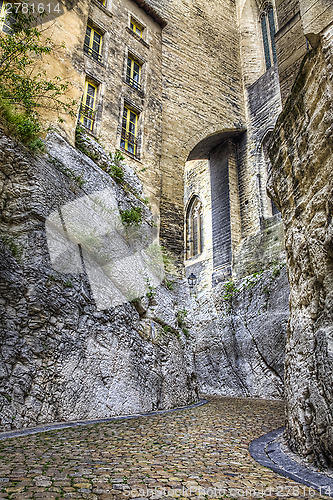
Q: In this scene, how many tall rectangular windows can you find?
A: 4